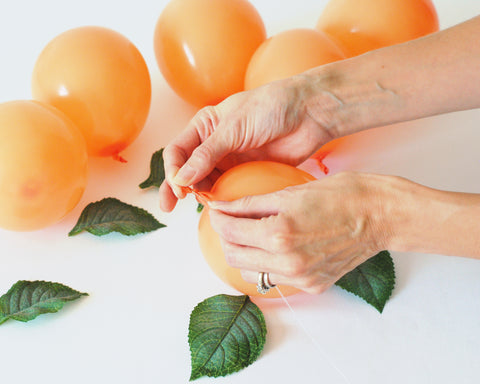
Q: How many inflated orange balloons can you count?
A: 6